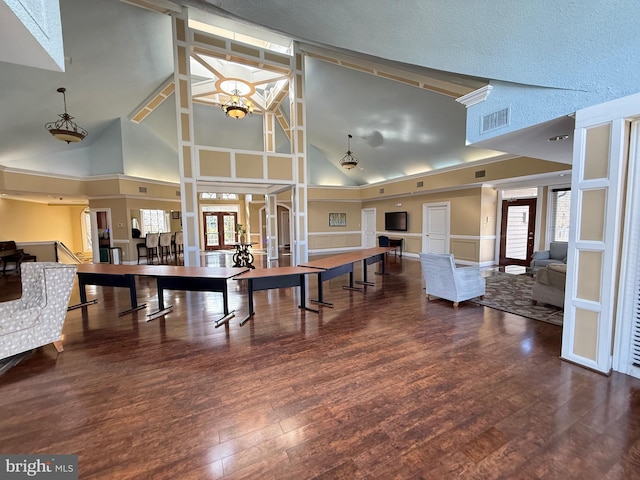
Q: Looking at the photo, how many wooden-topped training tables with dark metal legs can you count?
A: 5